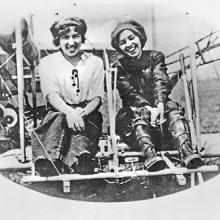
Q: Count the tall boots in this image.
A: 2